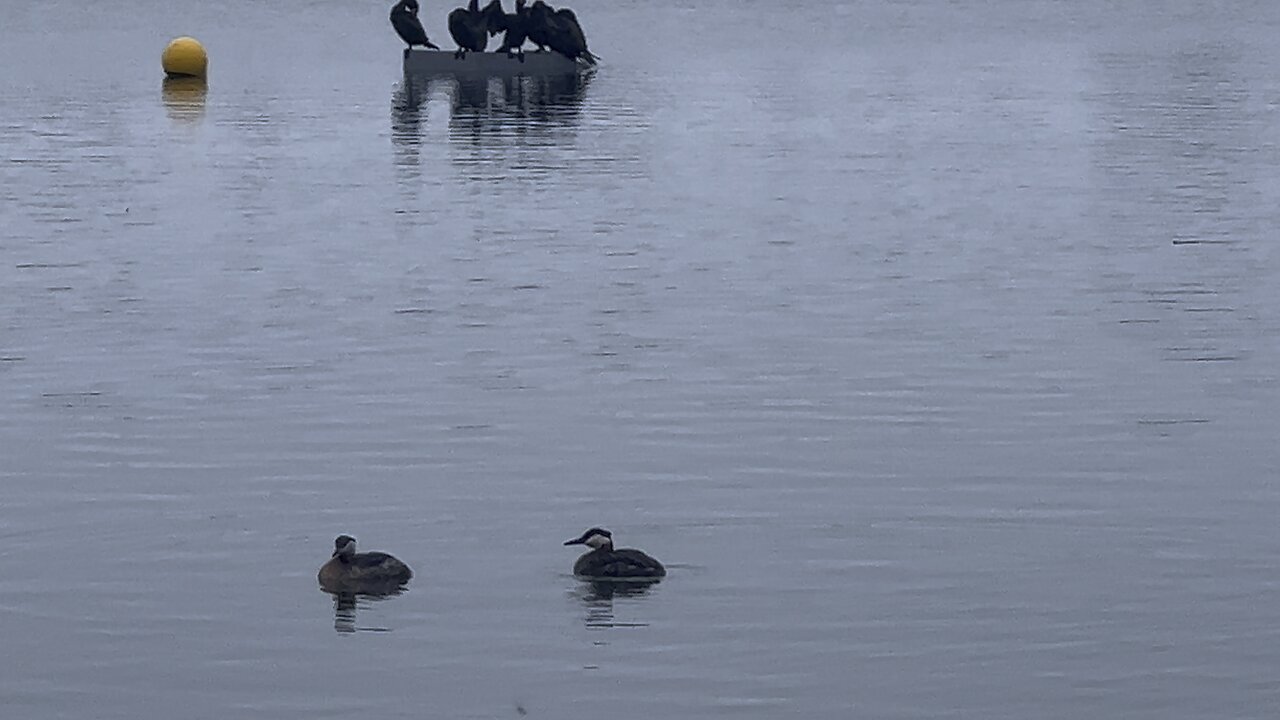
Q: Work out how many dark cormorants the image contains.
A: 5